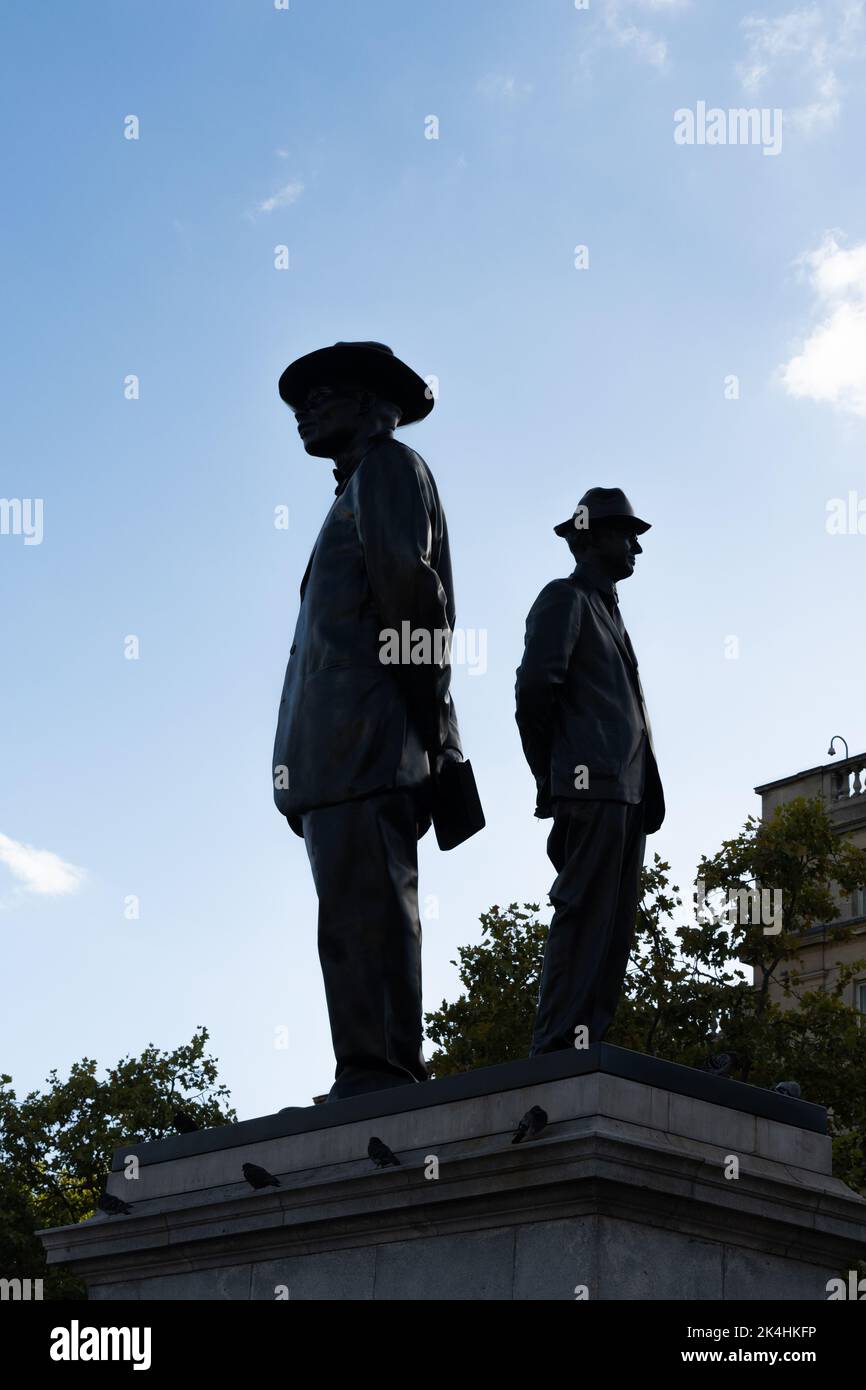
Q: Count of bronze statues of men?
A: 2